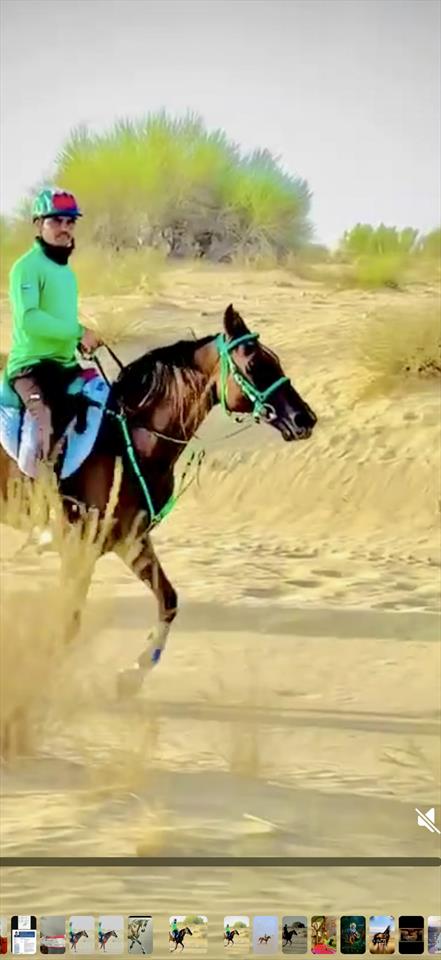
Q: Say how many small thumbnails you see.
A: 15